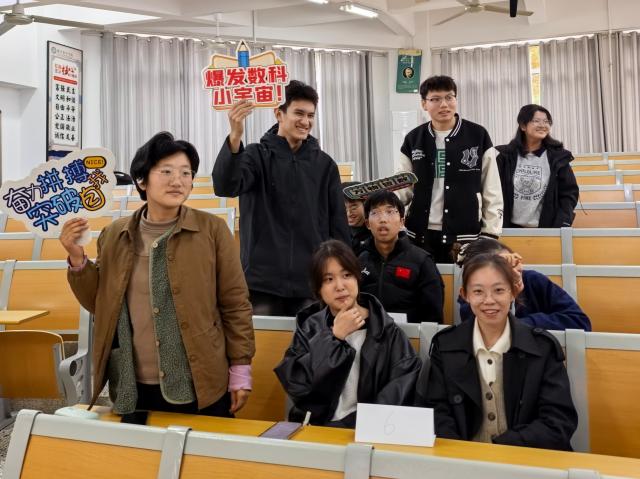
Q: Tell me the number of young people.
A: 9